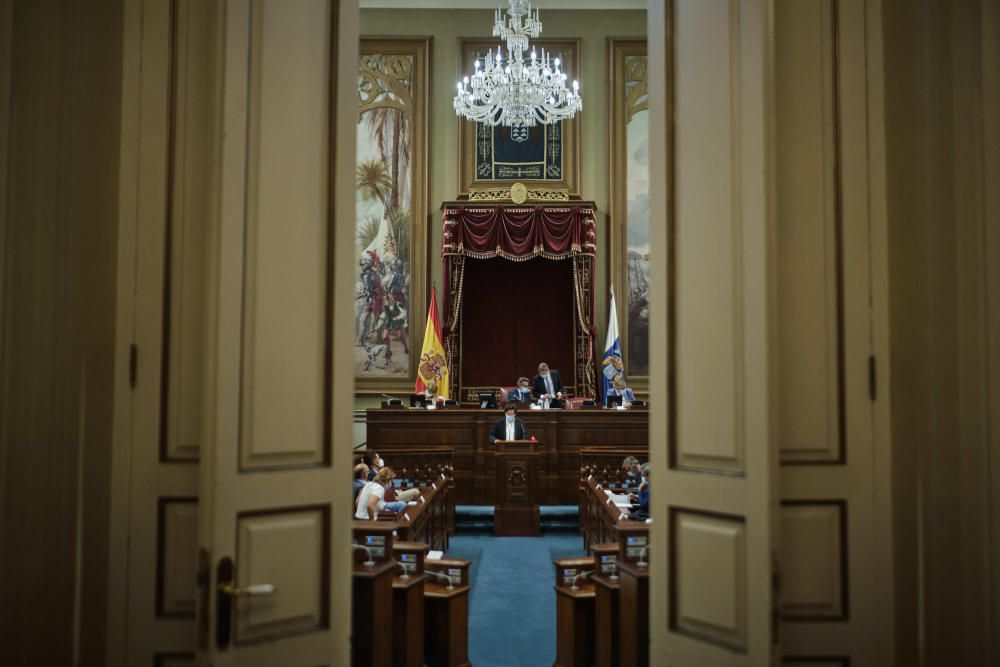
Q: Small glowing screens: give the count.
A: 6